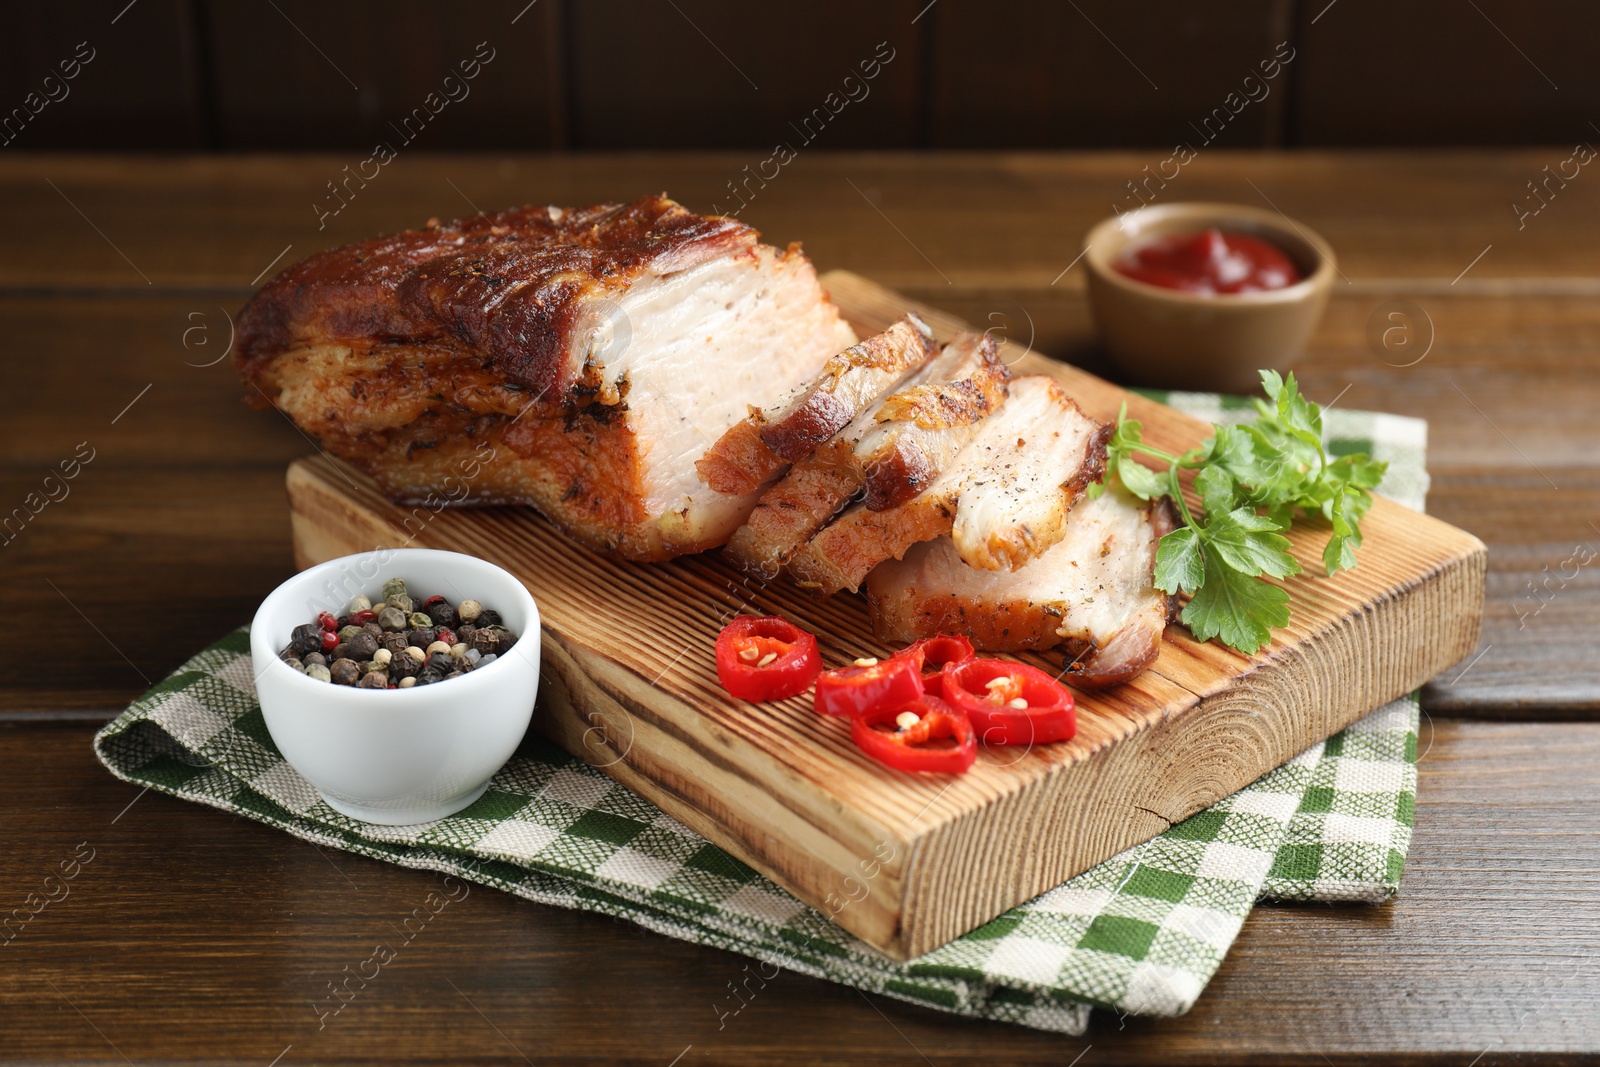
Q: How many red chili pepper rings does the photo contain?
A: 5